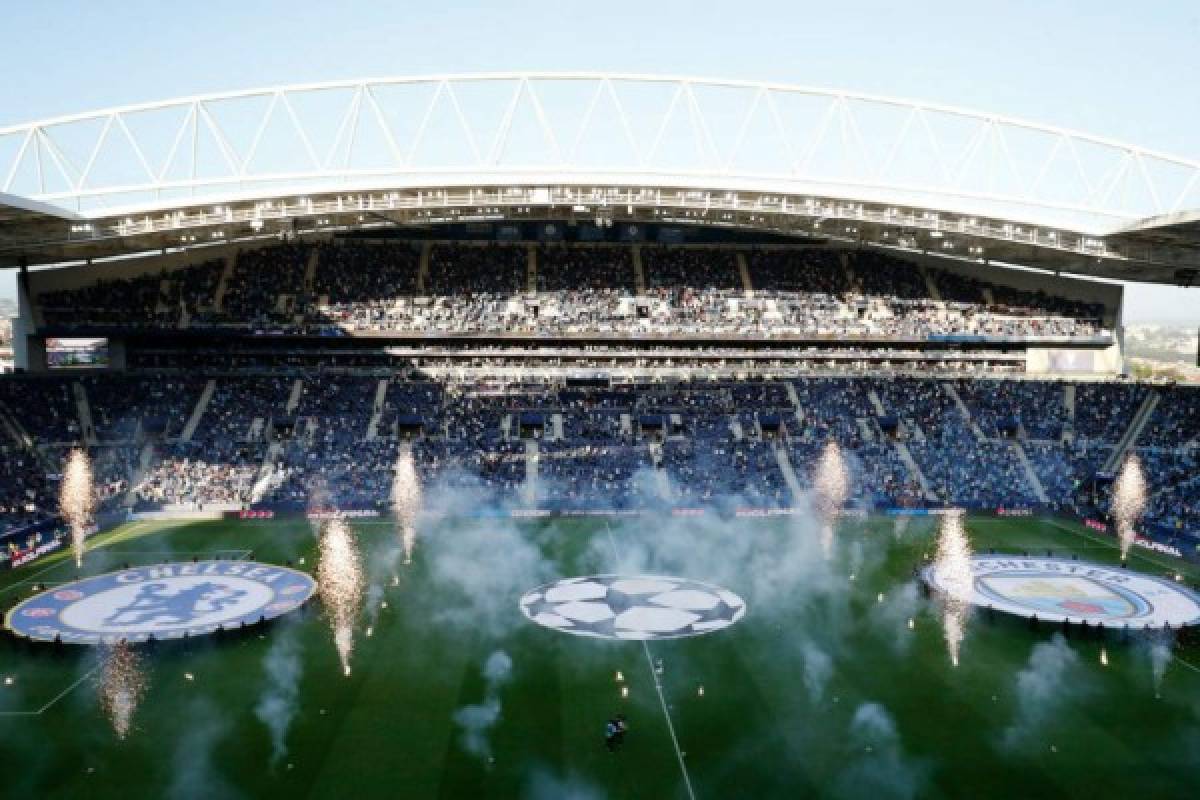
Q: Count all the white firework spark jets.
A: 7